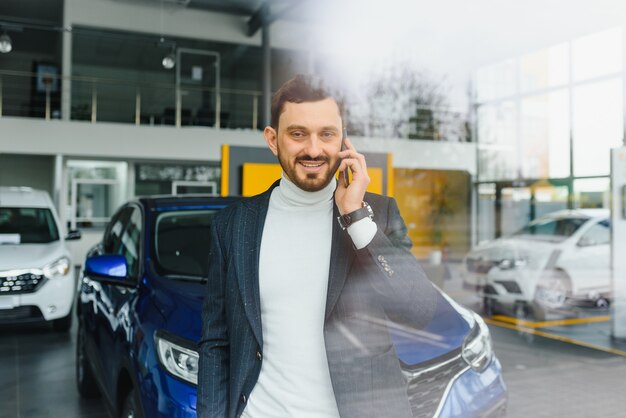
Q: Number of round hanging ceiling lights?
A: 2